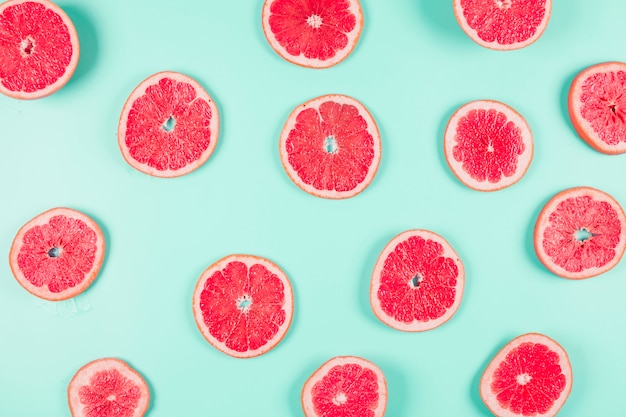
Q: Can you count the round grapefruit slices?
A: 14